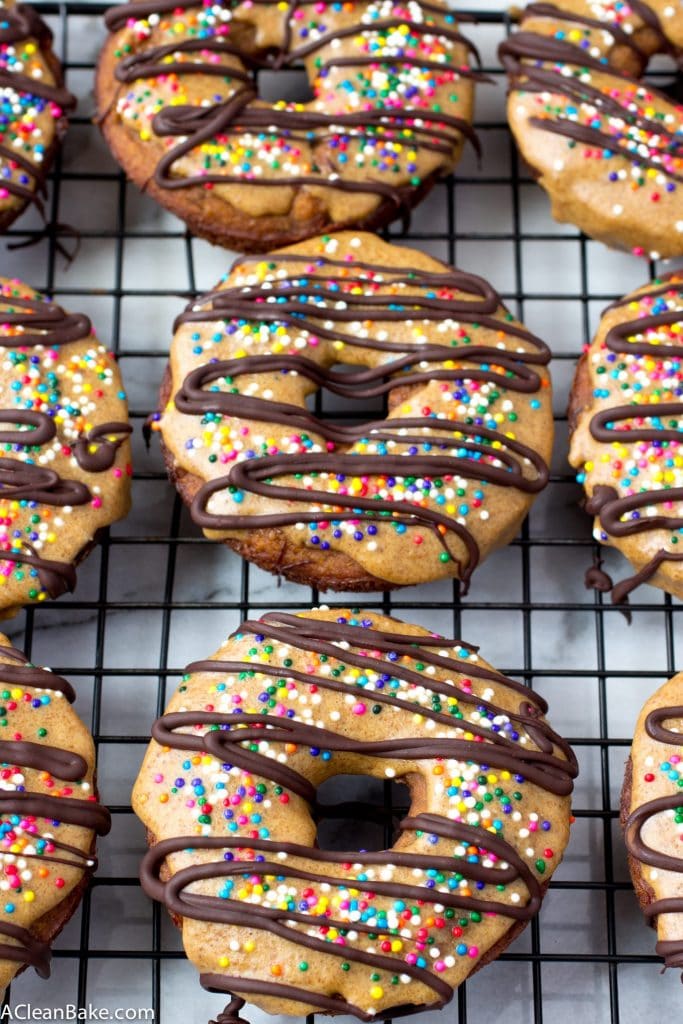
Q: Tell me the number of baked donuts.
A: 9